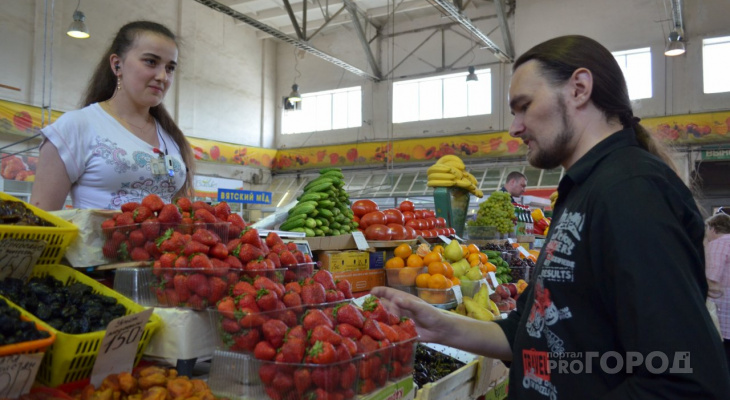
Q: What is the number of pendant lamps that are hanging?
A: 4